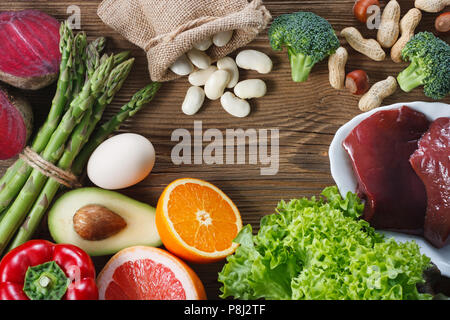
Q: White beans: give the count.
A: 11